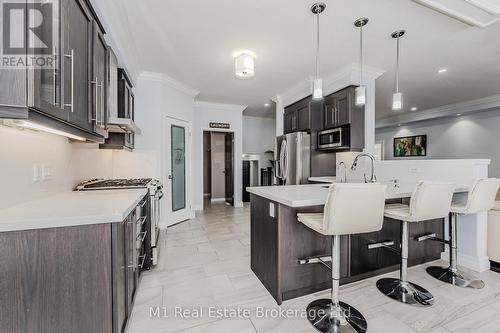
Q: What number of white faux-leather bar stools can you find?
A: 3